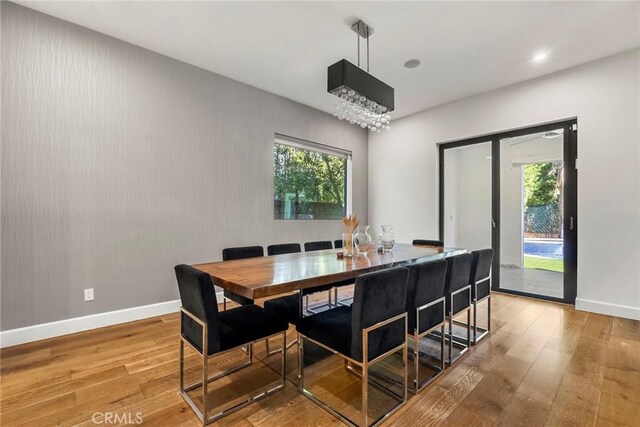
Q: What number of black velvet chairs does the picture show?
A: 10